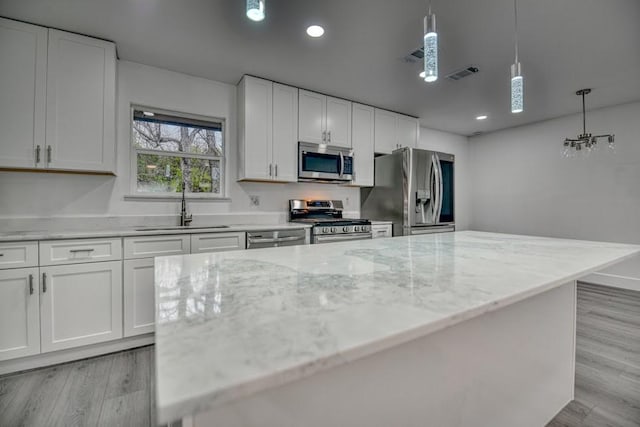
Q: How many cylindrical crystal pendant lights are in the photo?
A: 3